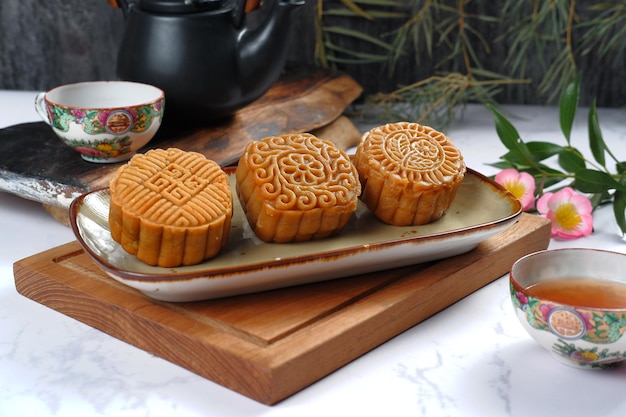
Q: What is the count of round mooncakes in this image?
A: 2